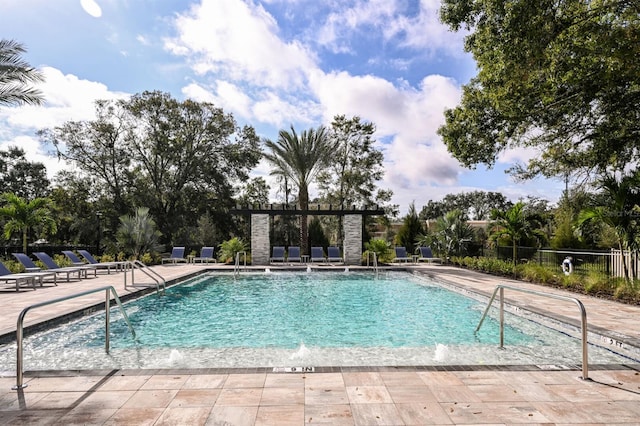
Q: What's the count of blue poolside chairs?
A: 13